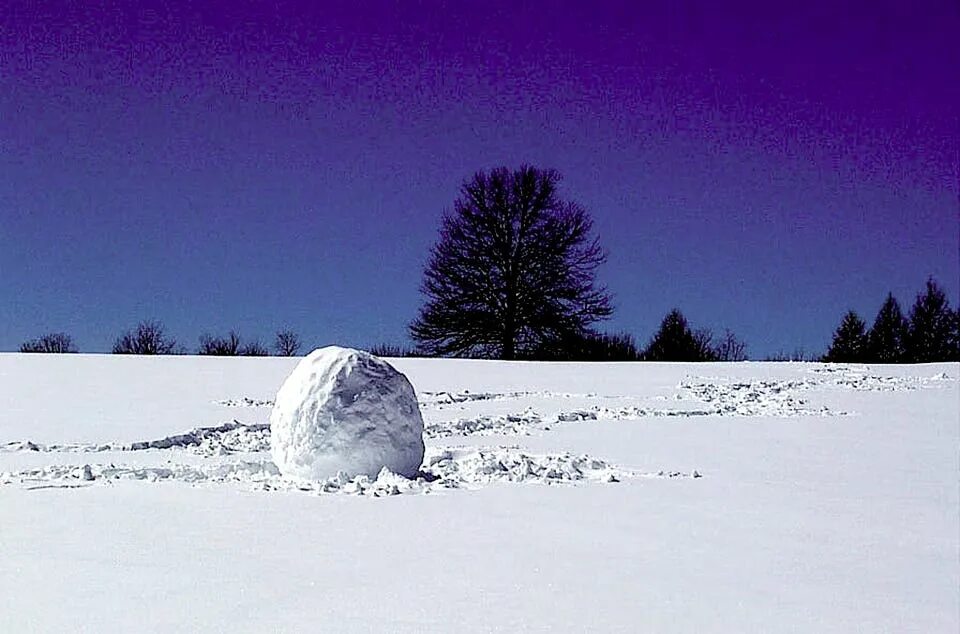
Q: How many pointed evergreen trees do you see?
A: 4